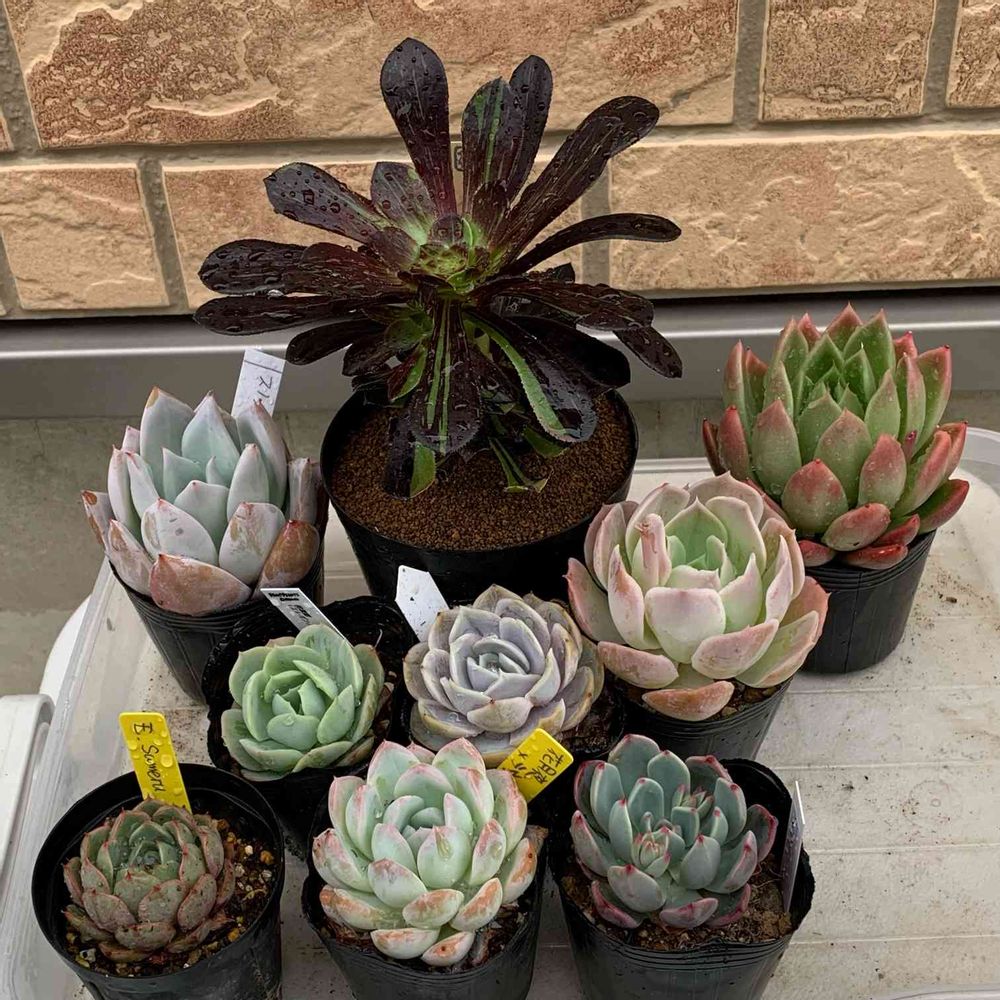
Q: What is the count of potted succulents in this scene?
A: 9